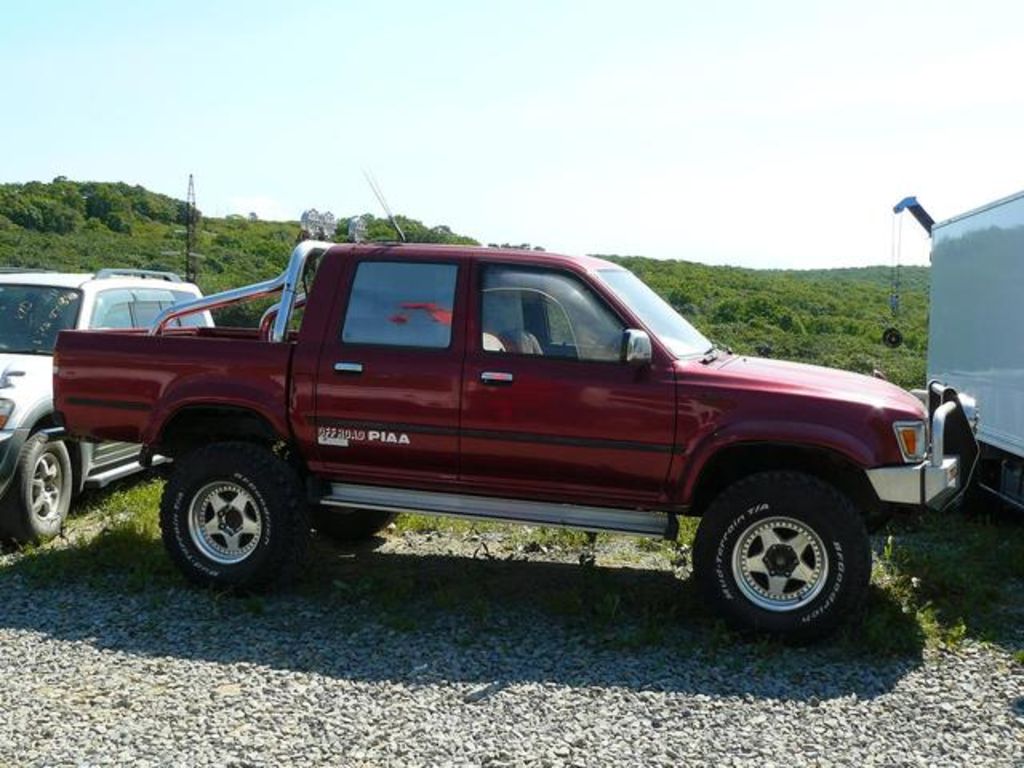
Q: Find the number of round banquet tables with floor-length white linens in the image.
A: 0